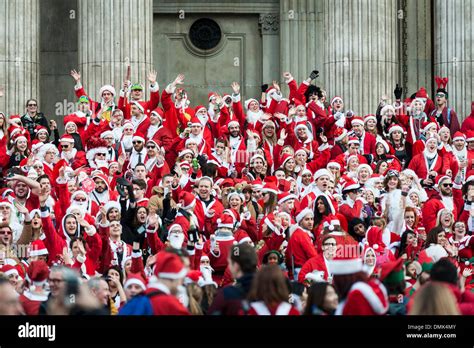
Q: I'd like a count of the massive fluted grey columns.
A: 4